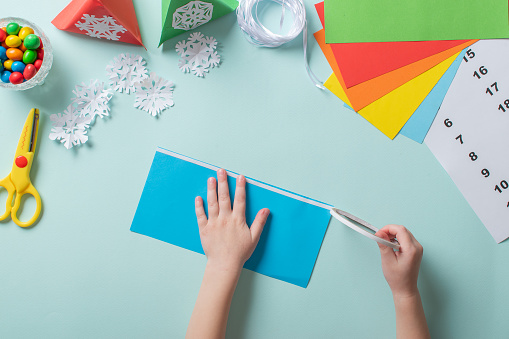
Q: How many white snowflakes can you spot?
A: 7